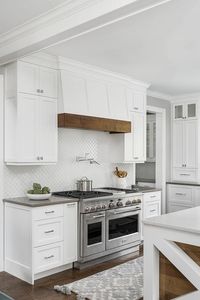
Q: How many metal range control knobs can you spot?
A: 9